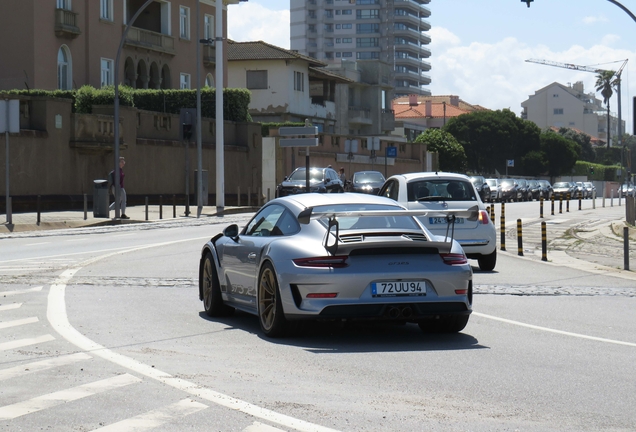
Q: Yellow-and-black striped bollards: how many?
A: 12